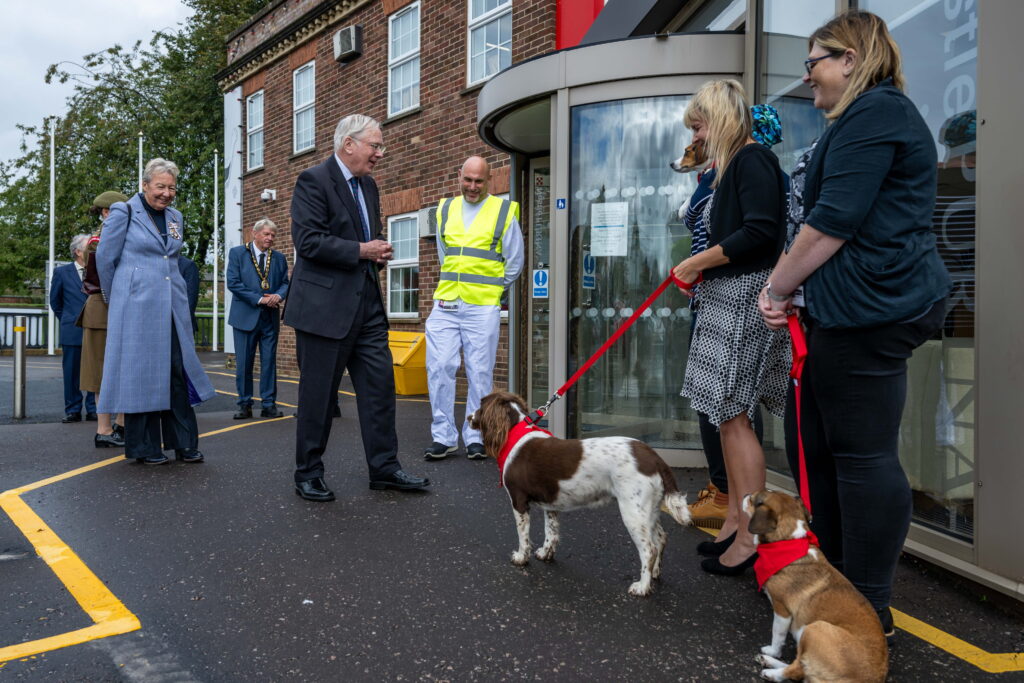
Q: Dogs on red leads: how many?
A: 2